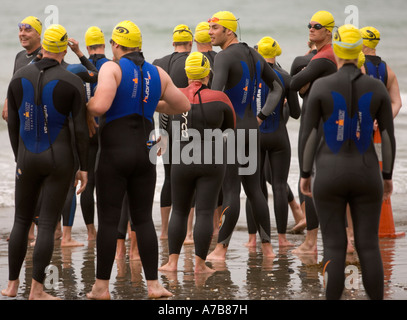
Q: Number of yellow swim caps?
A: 13